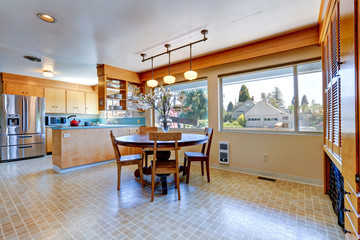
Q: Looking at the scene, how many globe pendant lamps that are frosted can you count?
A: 3